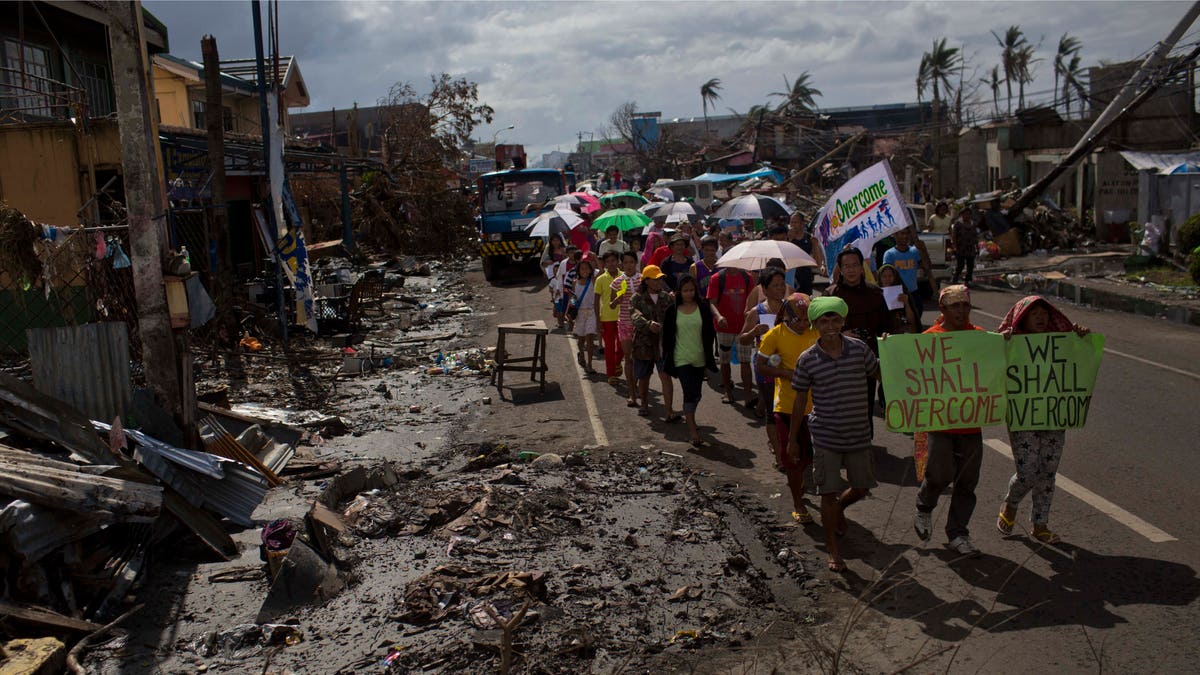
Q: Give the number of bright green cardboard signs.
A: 2